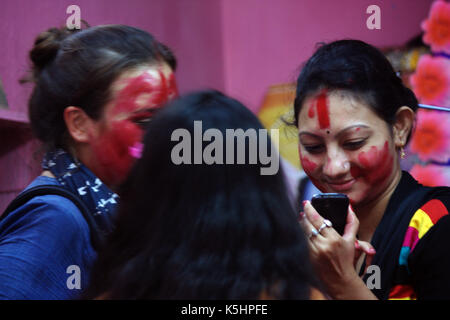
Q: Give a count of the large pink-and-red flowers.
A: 4